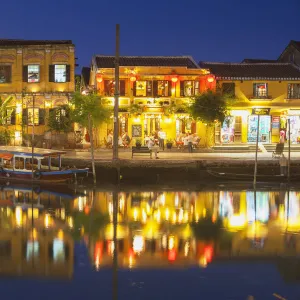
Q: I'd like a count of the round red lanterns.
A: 4